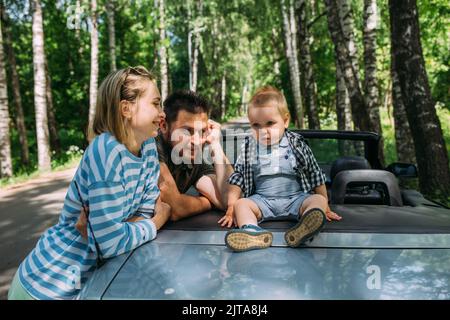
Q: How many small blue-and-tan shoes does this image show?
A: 2